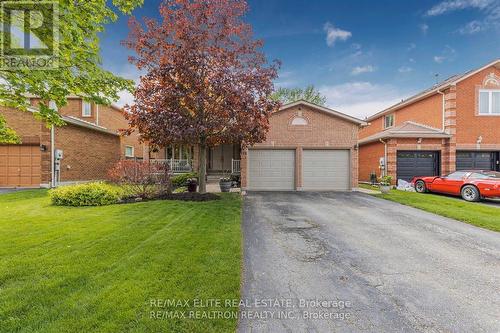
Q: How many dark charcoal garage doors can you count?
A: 2